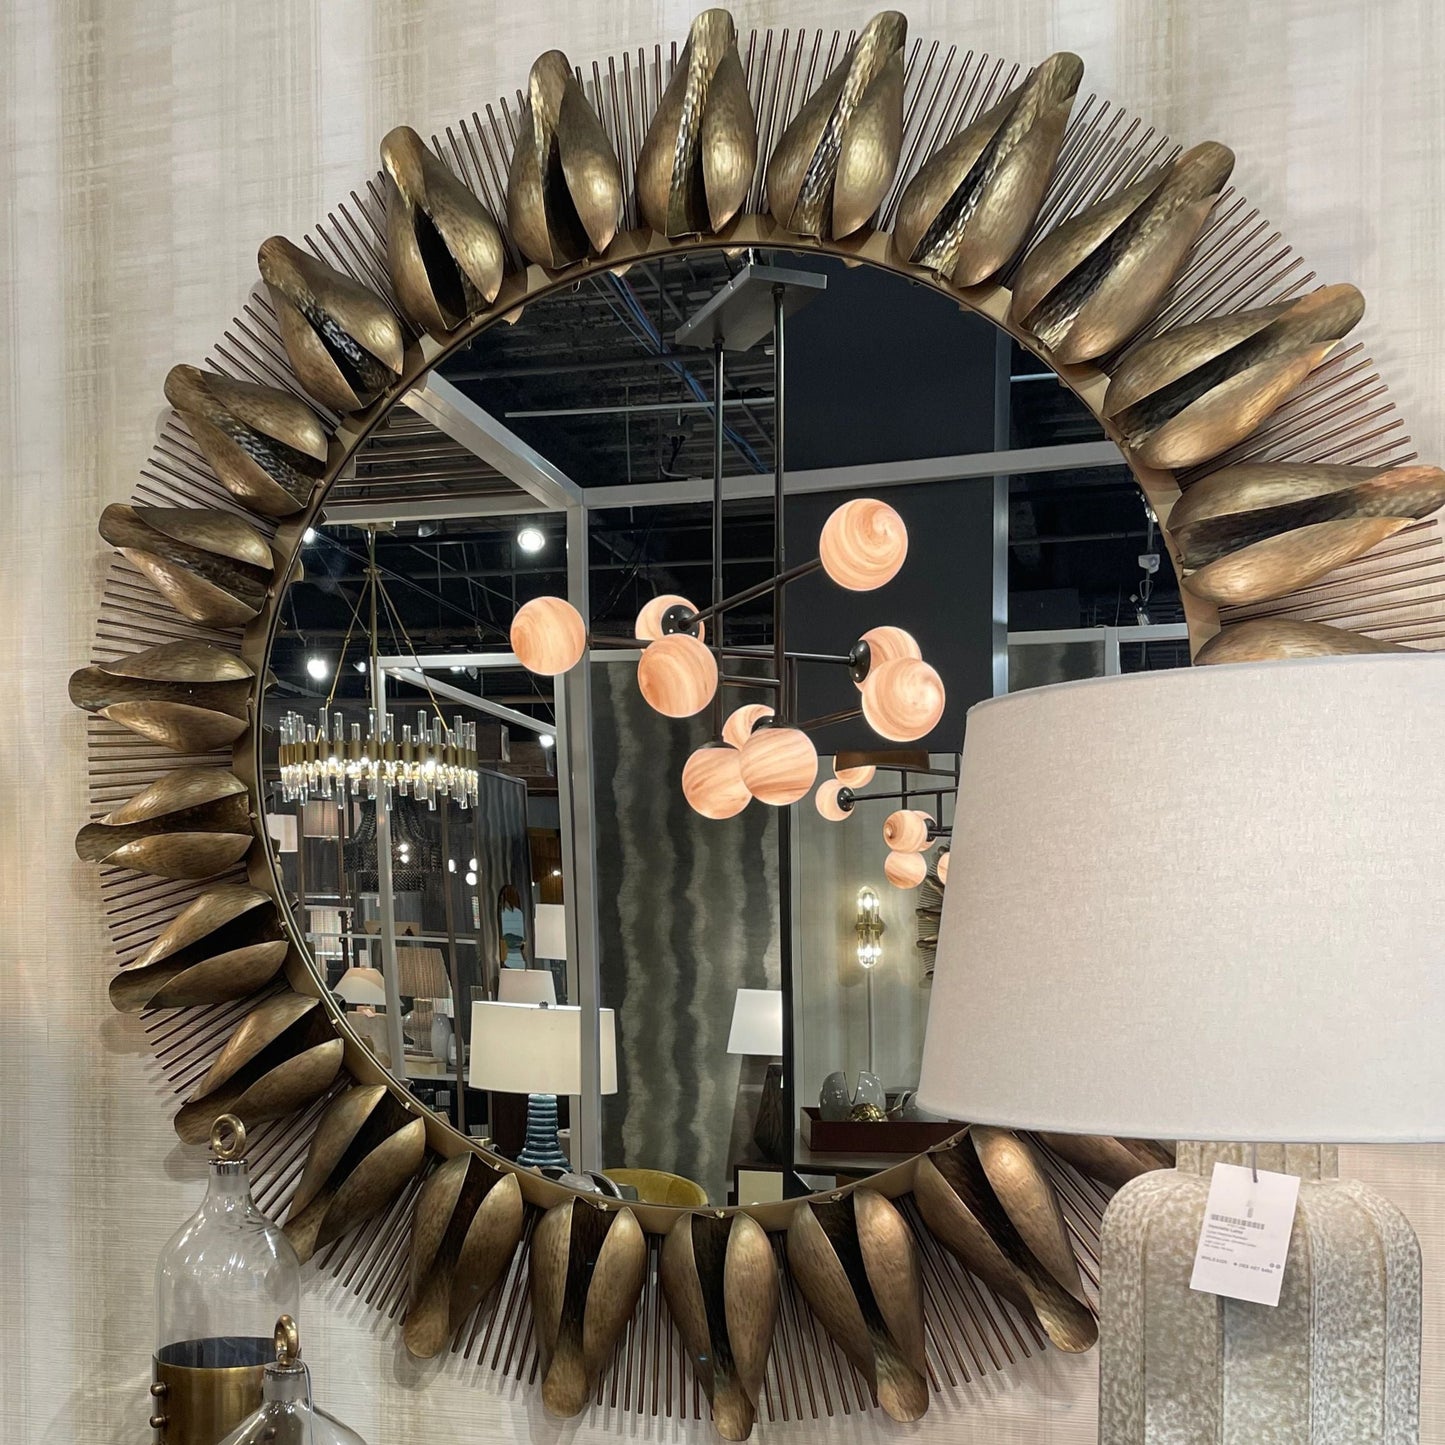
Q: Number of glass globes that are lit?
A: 15